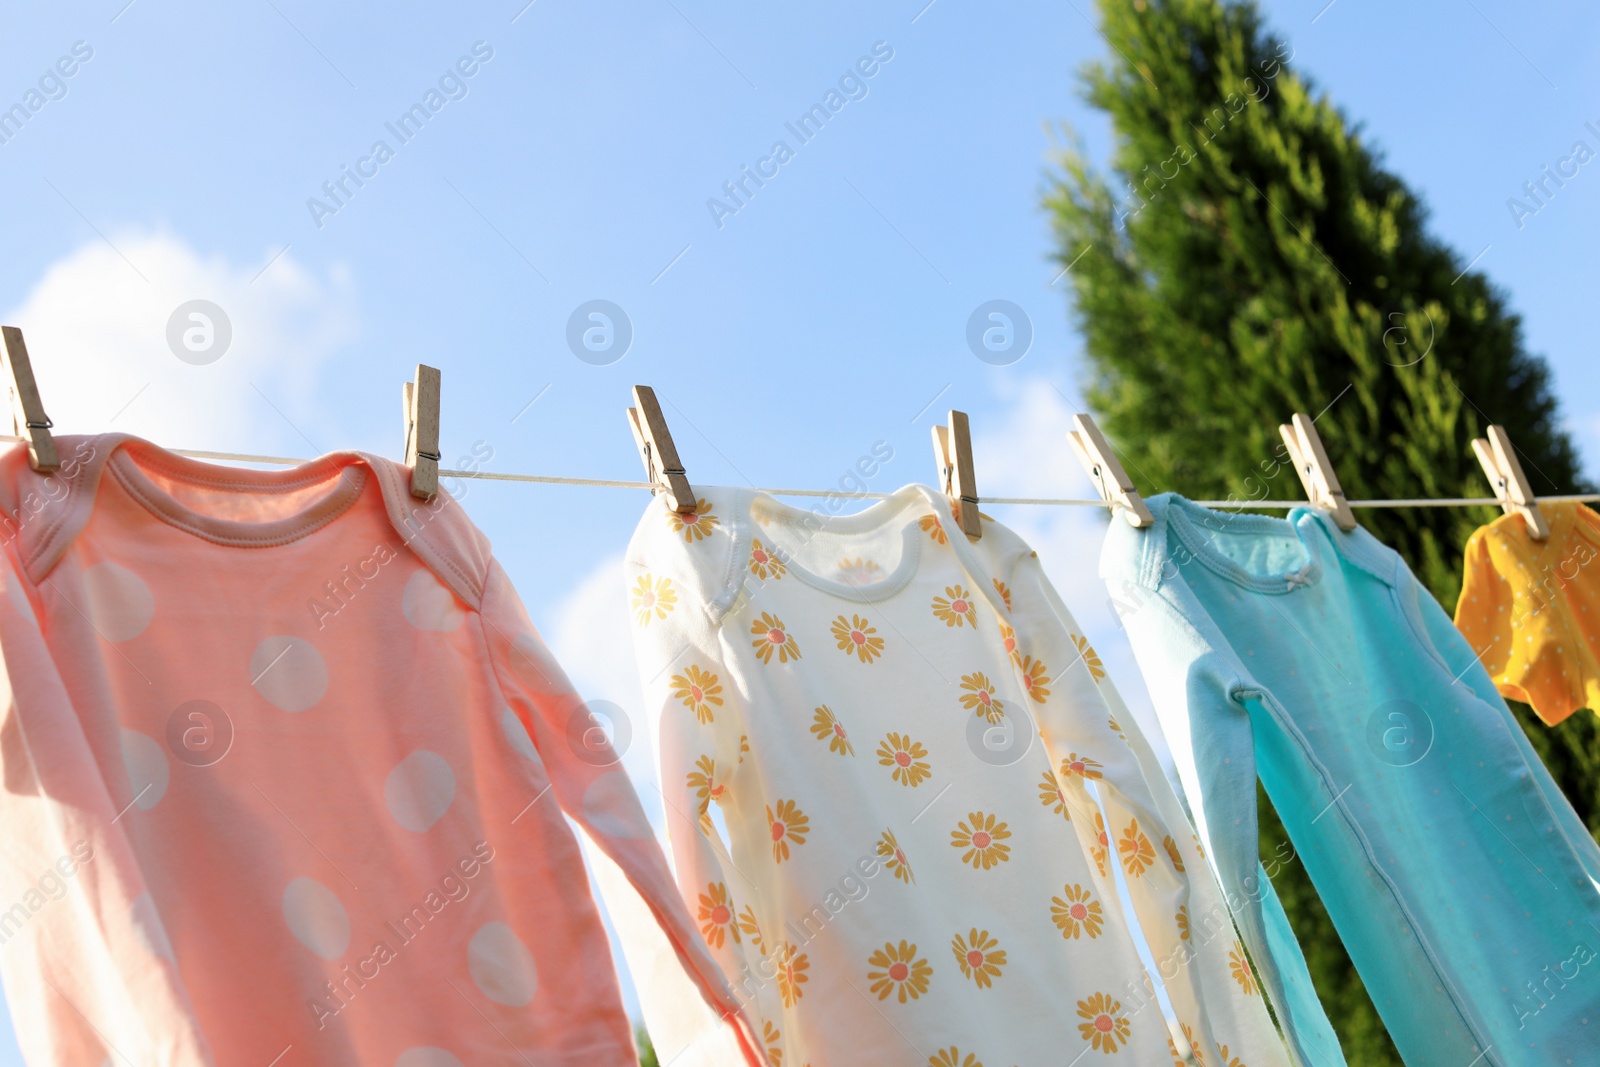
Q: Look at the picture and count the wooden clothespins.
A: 7